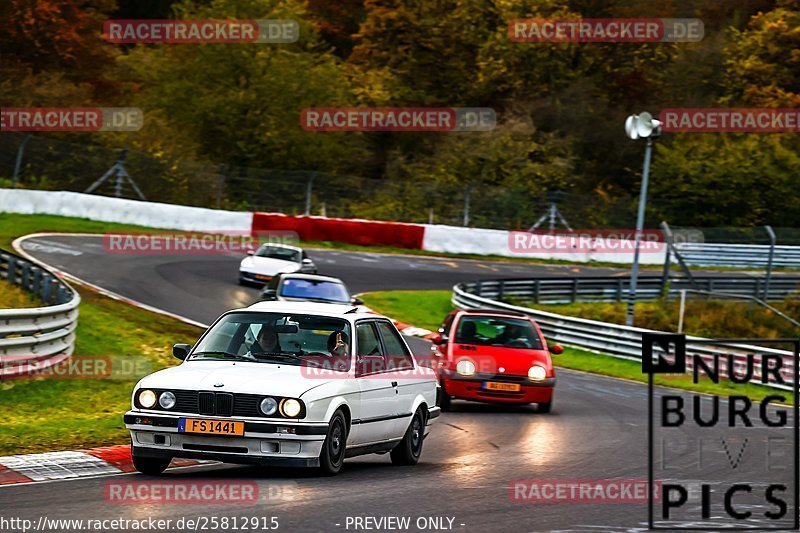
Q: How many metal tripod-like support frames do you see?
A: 2